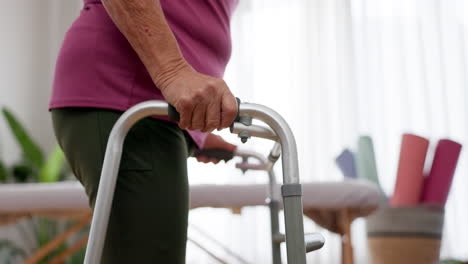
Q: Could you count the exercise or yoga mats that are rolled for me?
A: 4